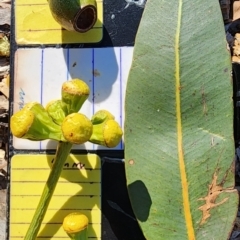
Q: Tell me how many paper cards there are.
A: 3